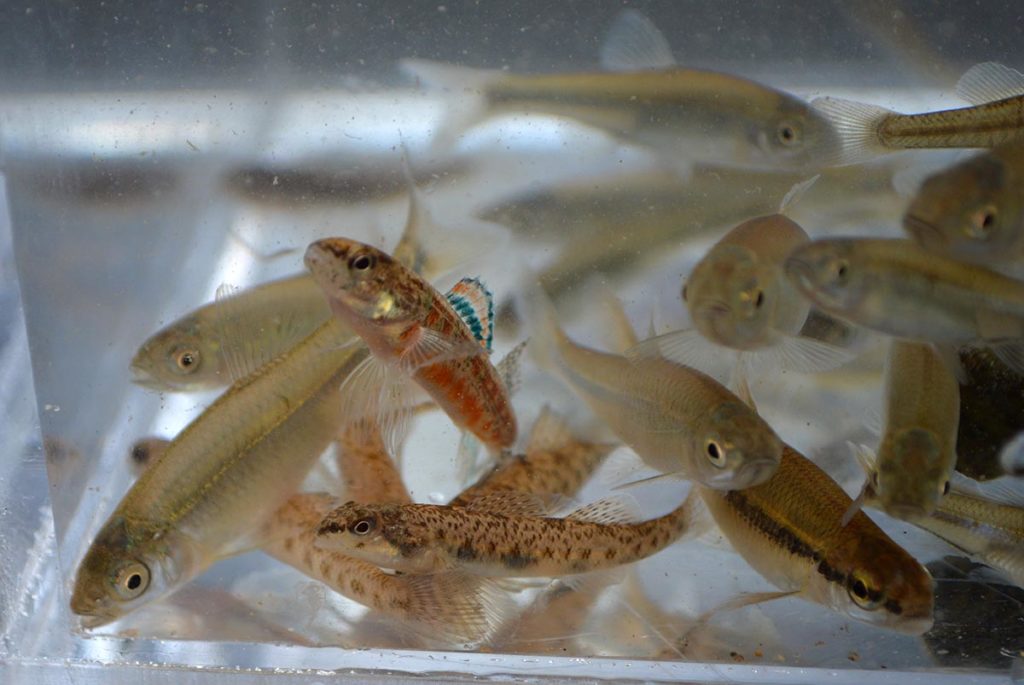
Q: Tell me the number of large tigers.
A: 0